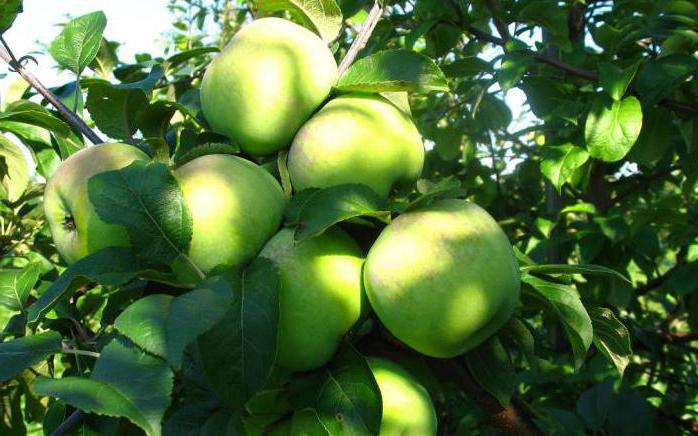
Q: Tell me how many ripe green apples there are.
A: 7